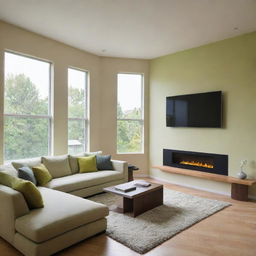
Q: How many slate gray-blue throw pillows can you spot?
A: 2